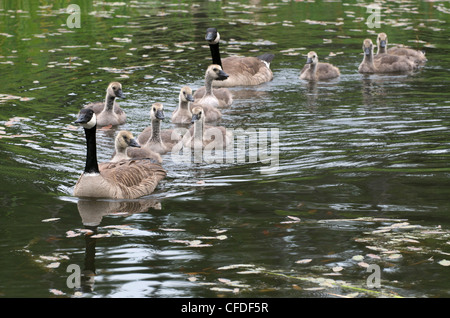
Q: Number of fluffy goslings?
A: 9